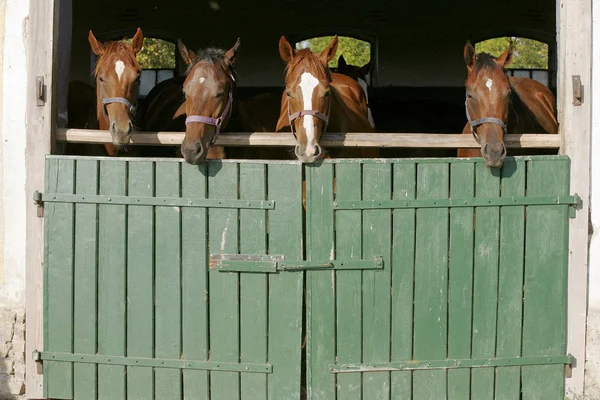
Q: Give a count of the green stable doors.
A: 2